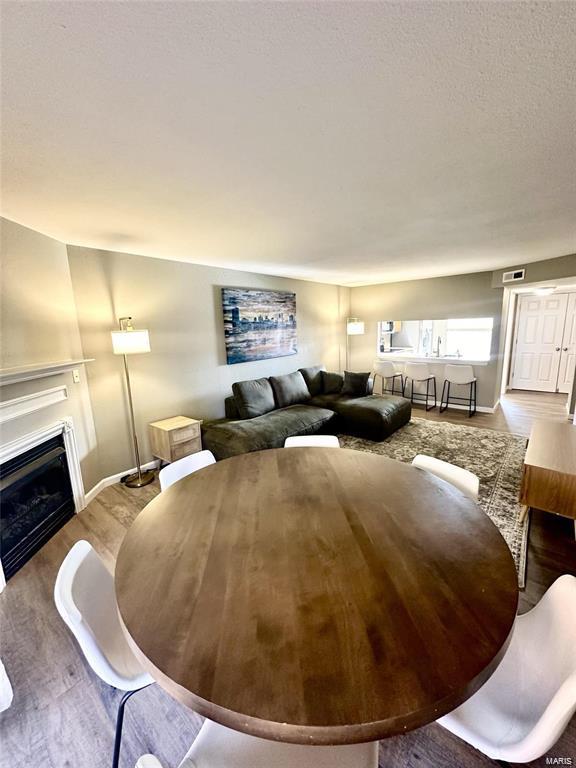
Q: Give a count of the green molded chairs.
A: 0